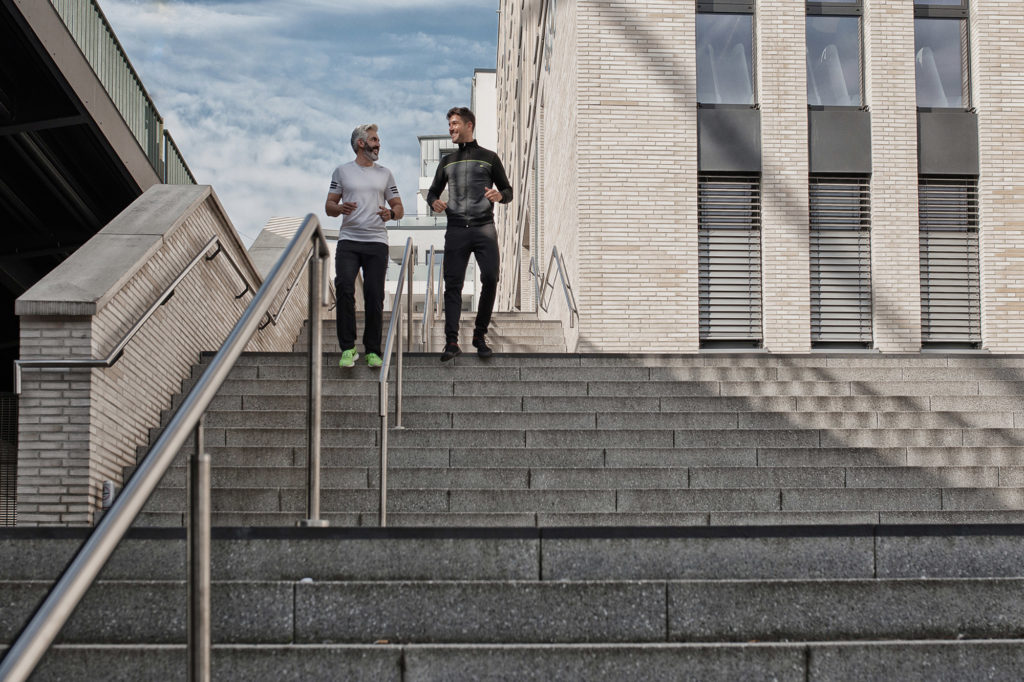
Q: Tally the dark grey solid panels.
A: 3